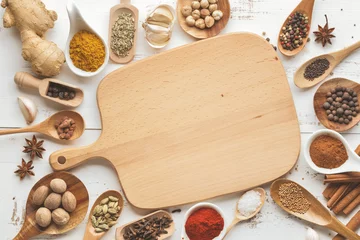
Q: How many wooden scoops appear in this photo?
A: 3